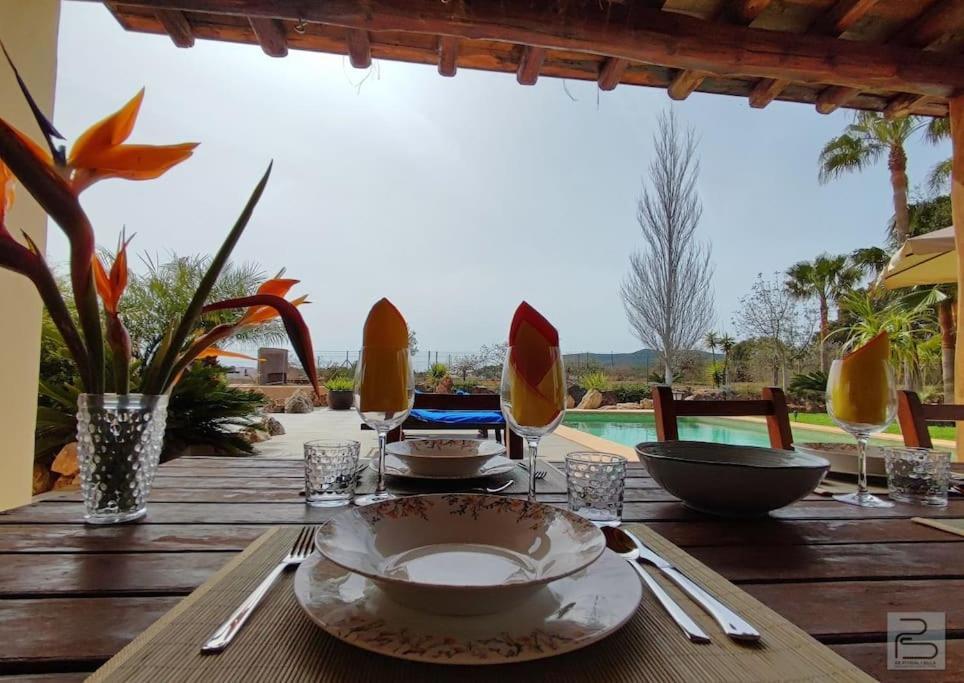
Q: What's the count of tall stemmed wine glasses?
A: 3